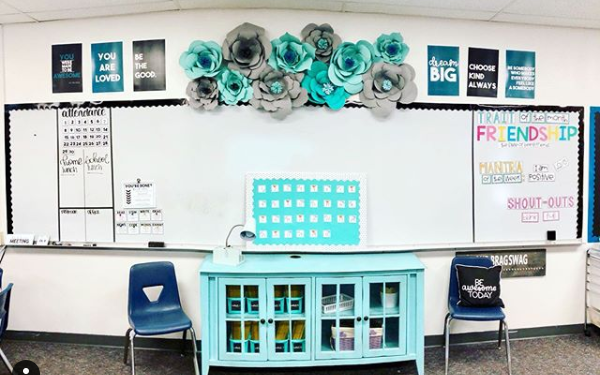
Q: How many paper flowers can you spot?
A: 11